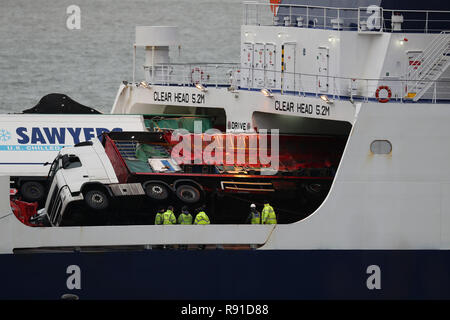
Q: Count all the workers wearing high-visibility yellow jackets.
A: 6